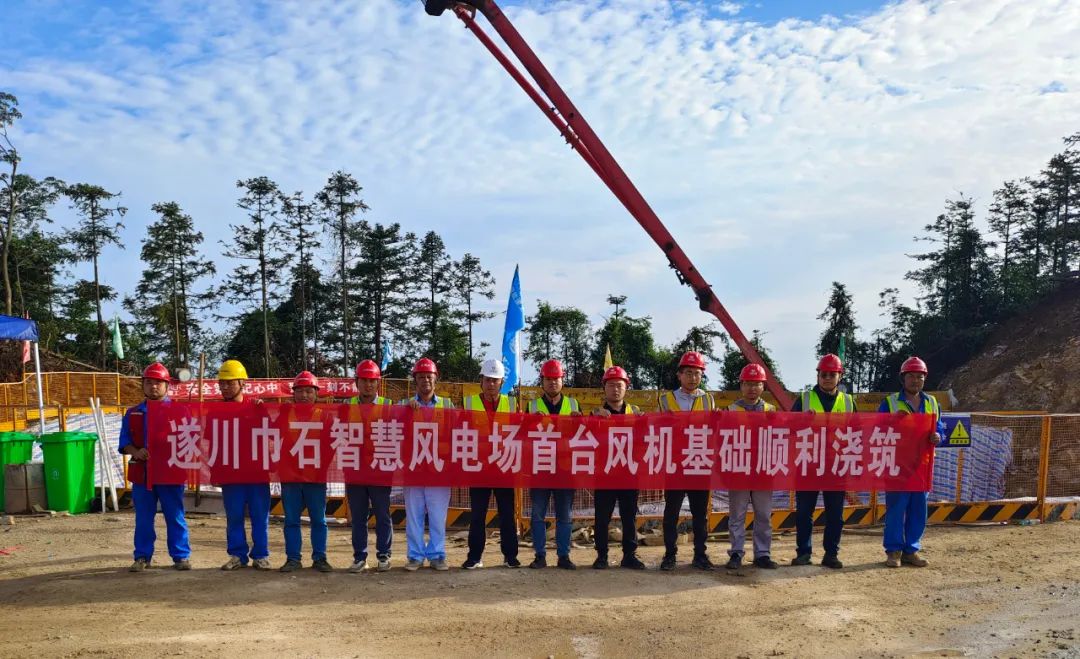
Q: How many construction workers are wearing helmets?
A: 12